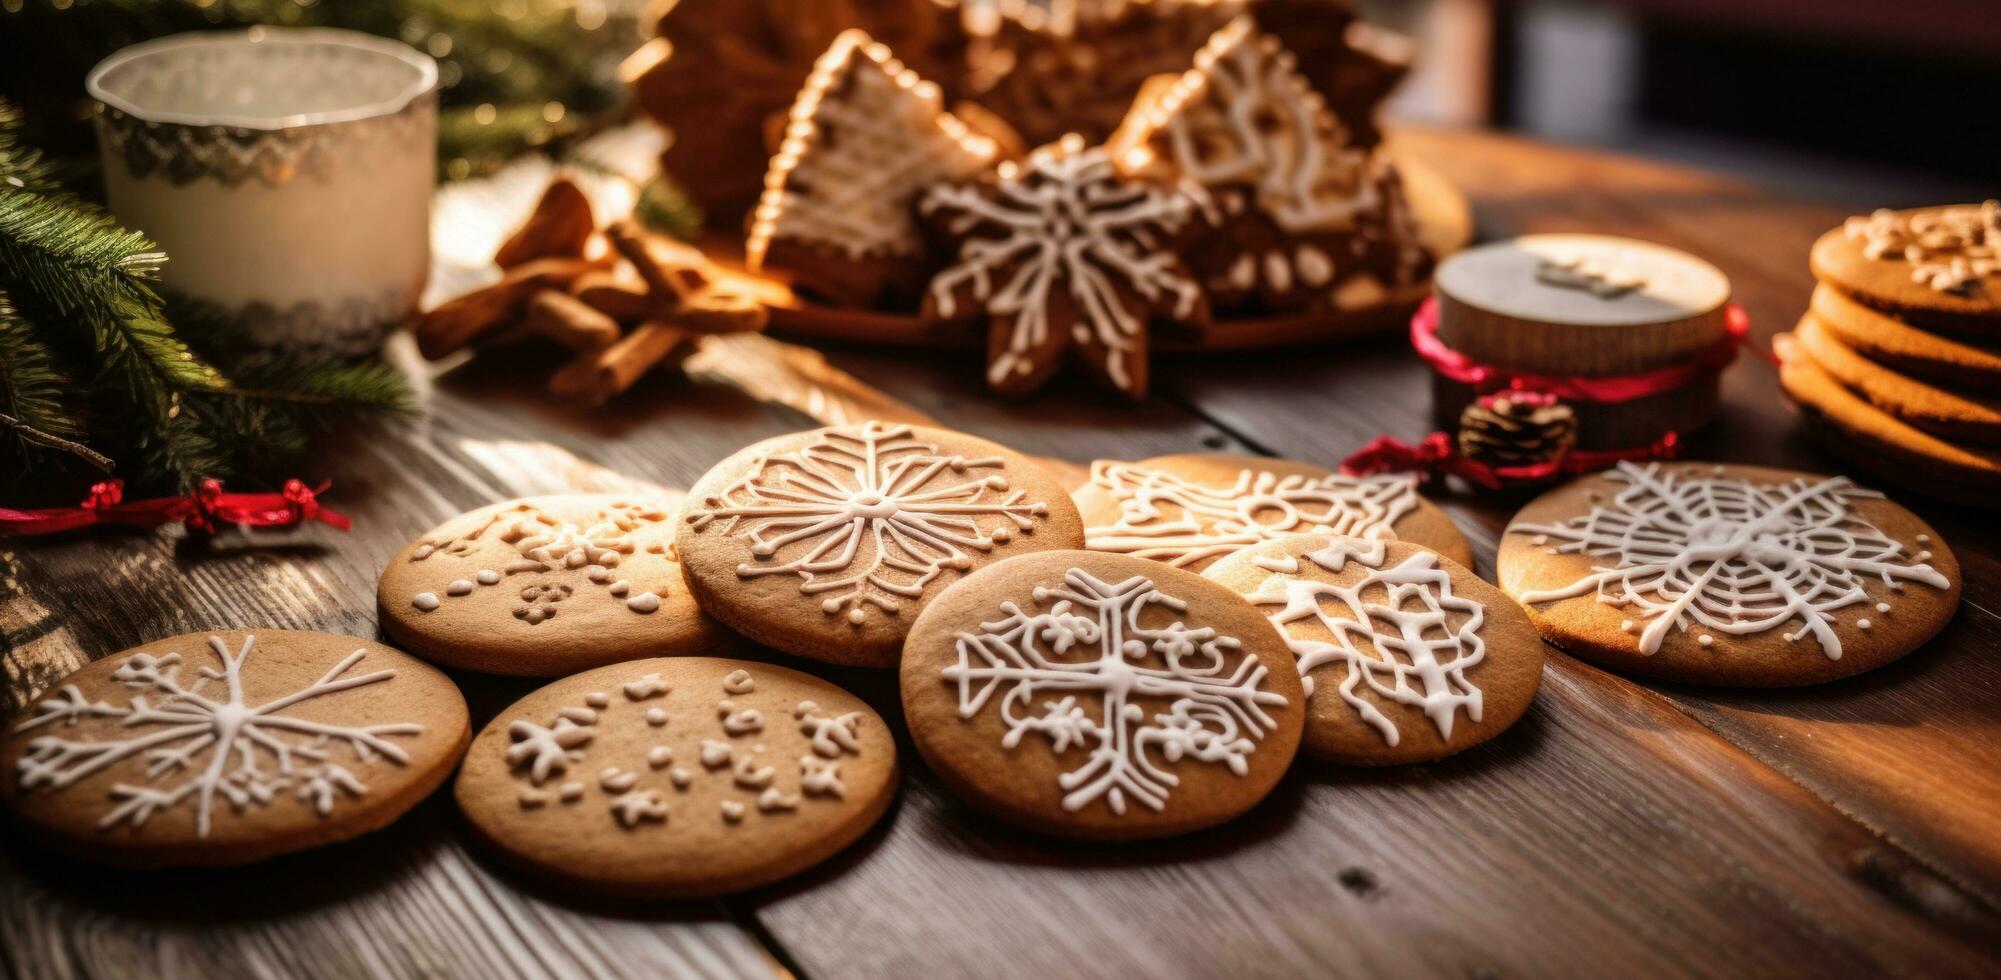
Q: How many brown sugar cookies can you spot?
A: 12